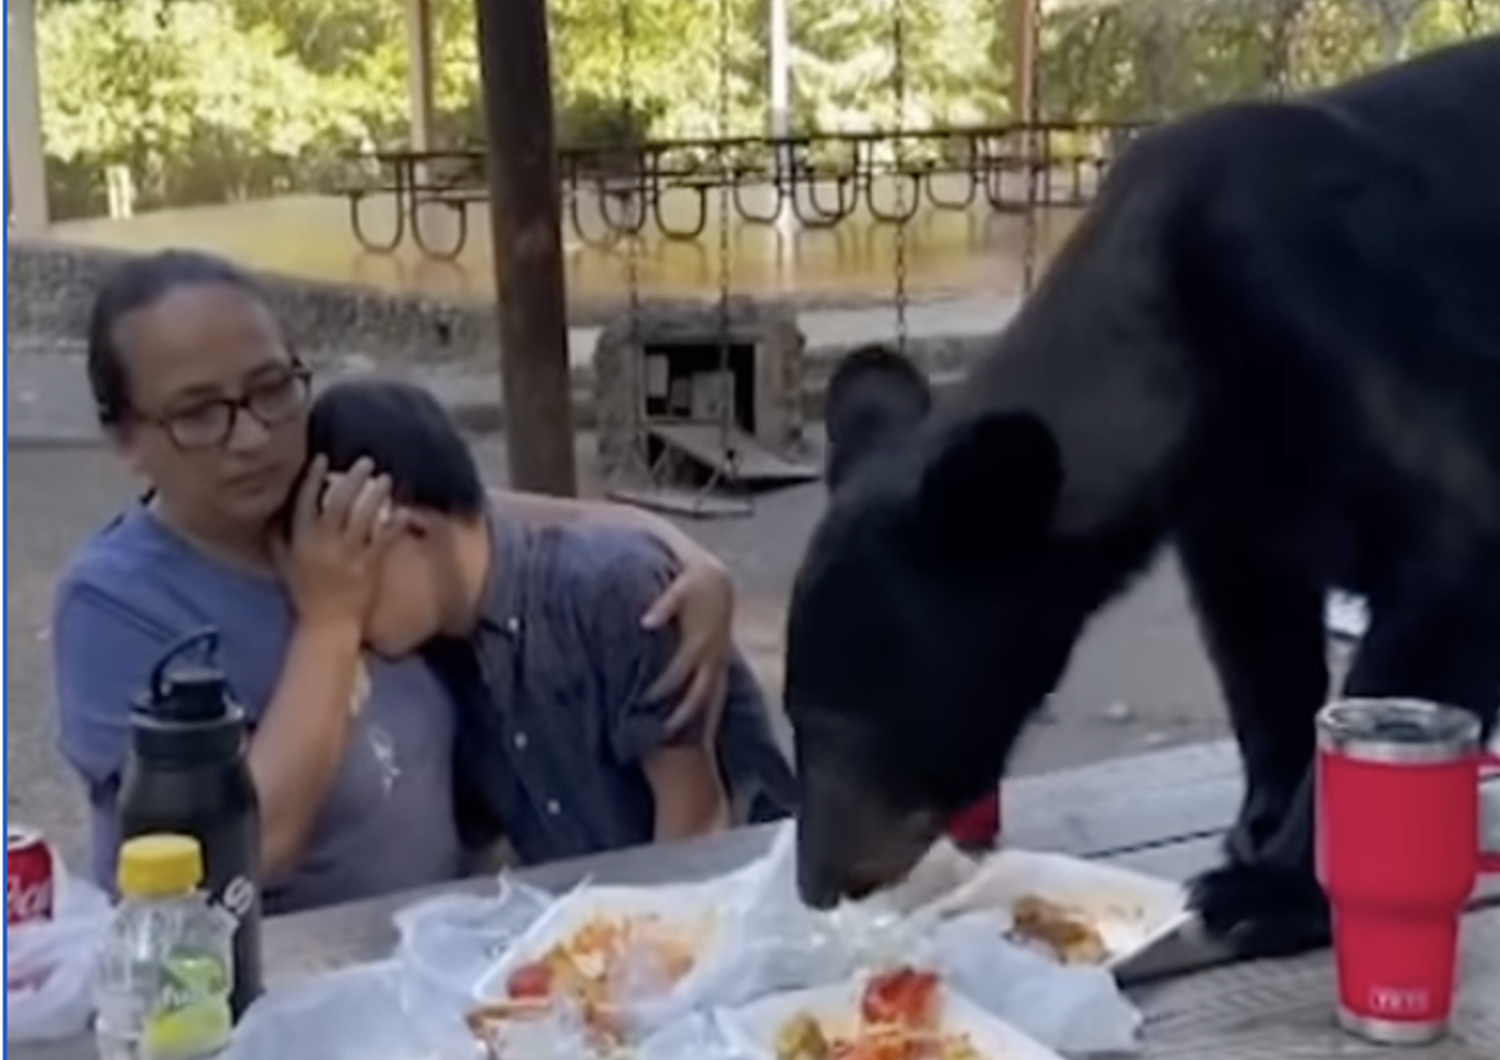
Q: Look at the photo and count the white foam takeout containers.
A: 3